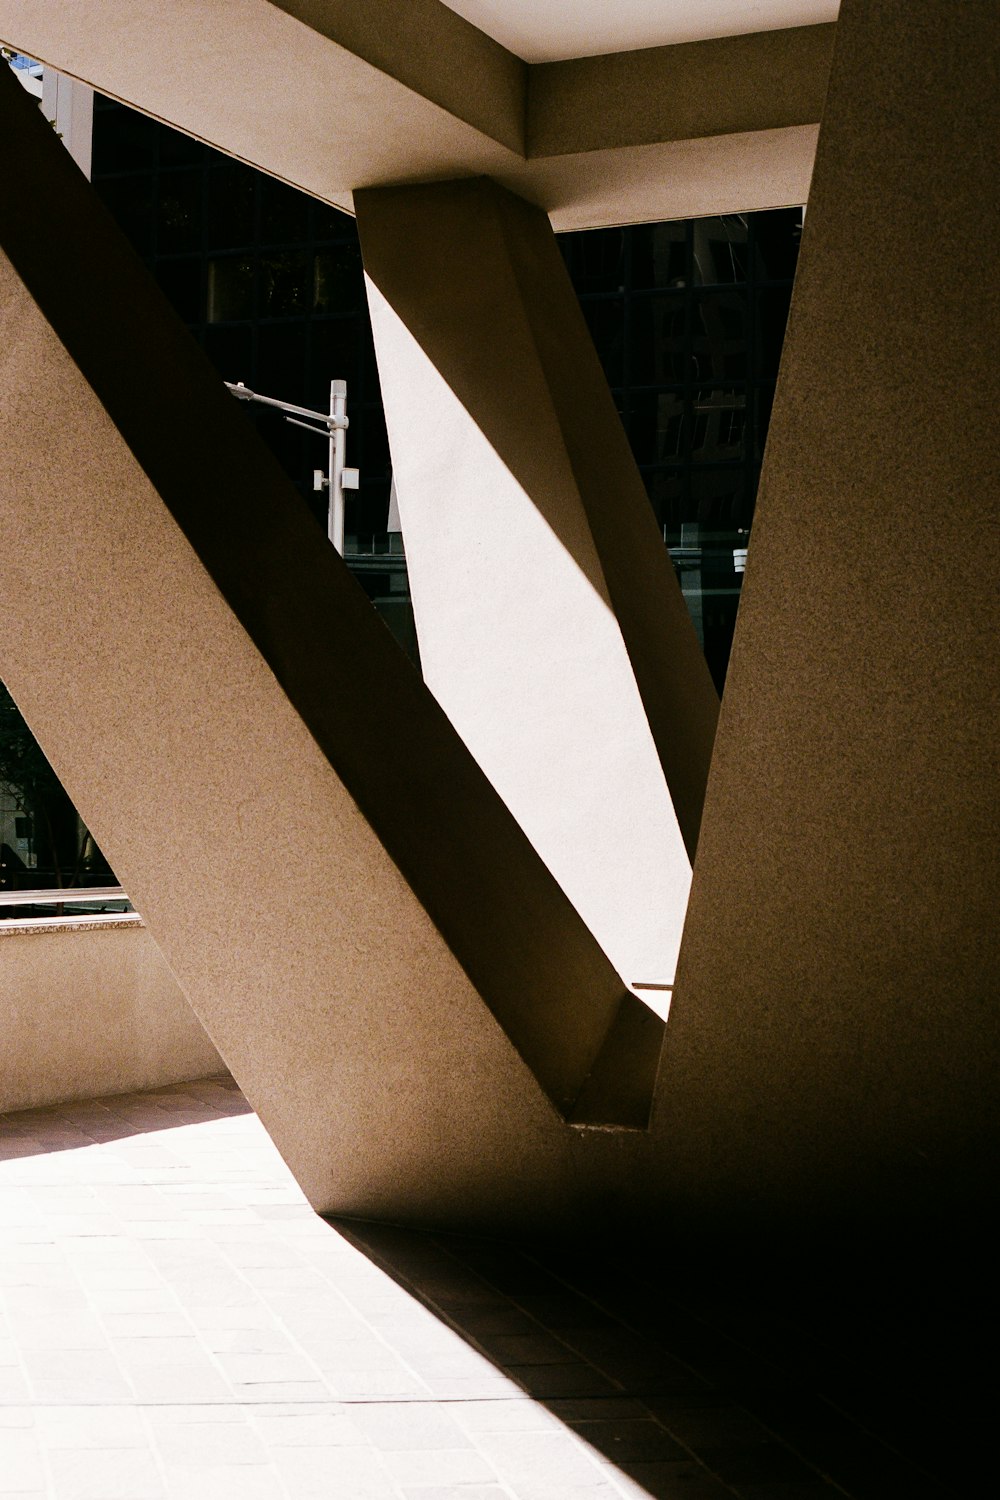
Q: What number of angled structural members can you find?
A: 3